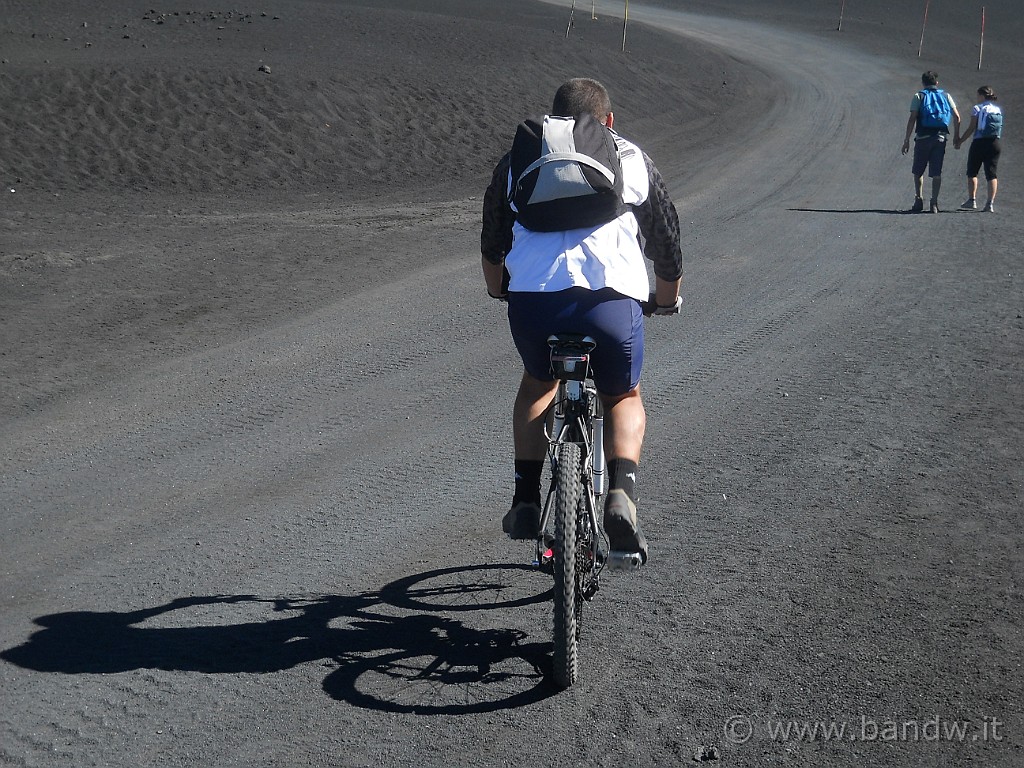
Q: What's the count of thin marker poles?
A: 6